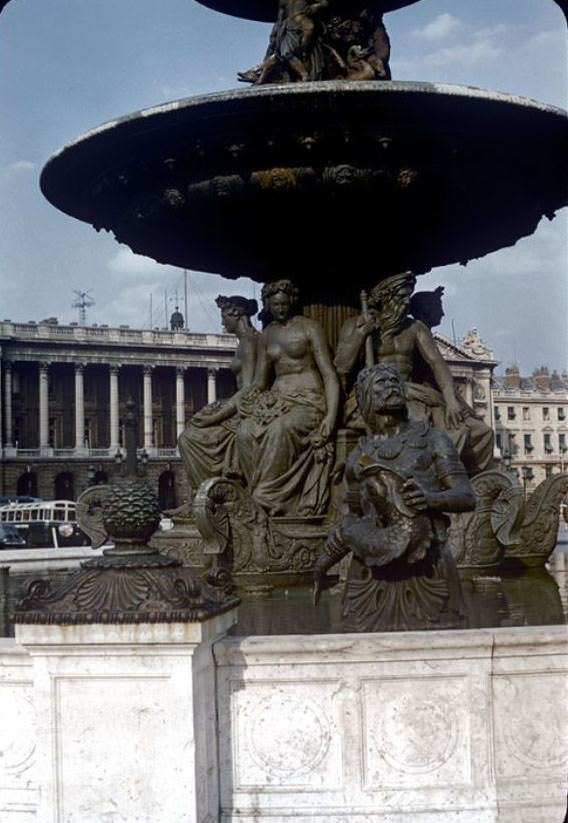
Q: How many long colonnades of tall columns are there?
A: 1